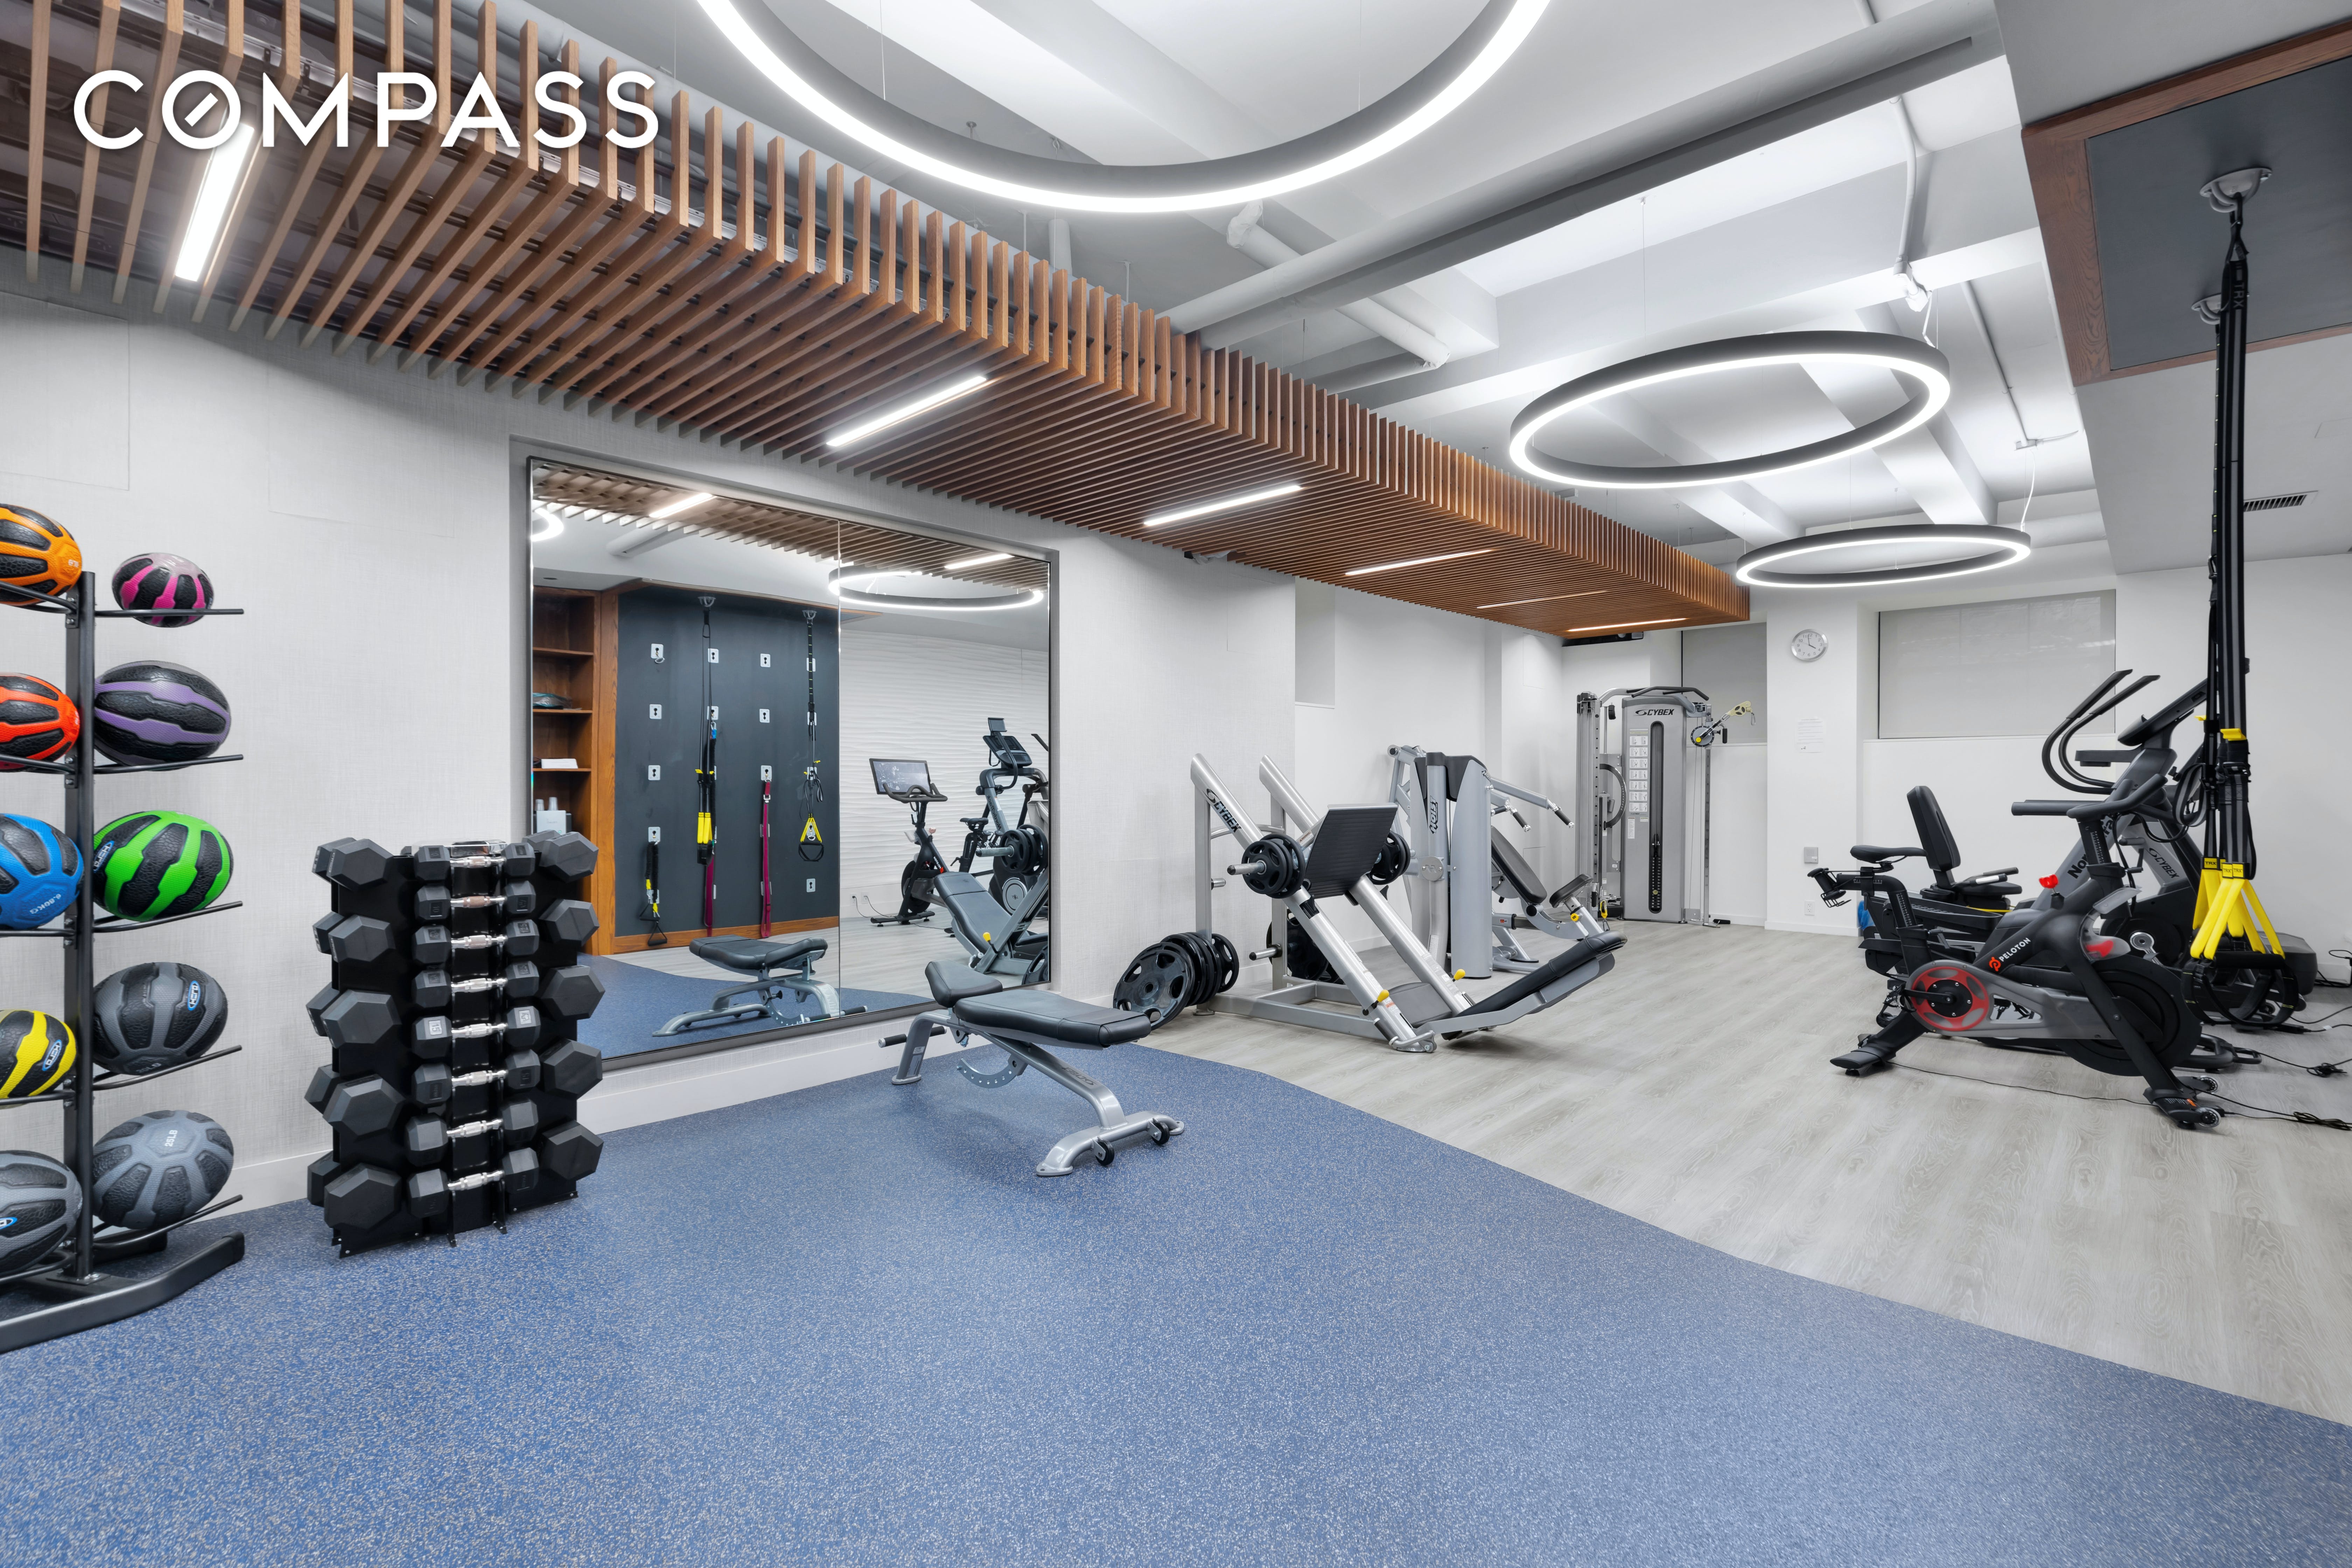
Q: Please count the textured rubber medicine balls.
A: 10